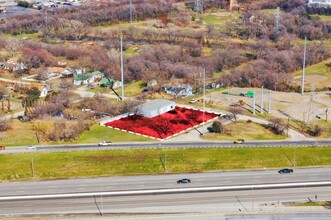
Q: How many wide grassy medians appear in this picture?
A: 1